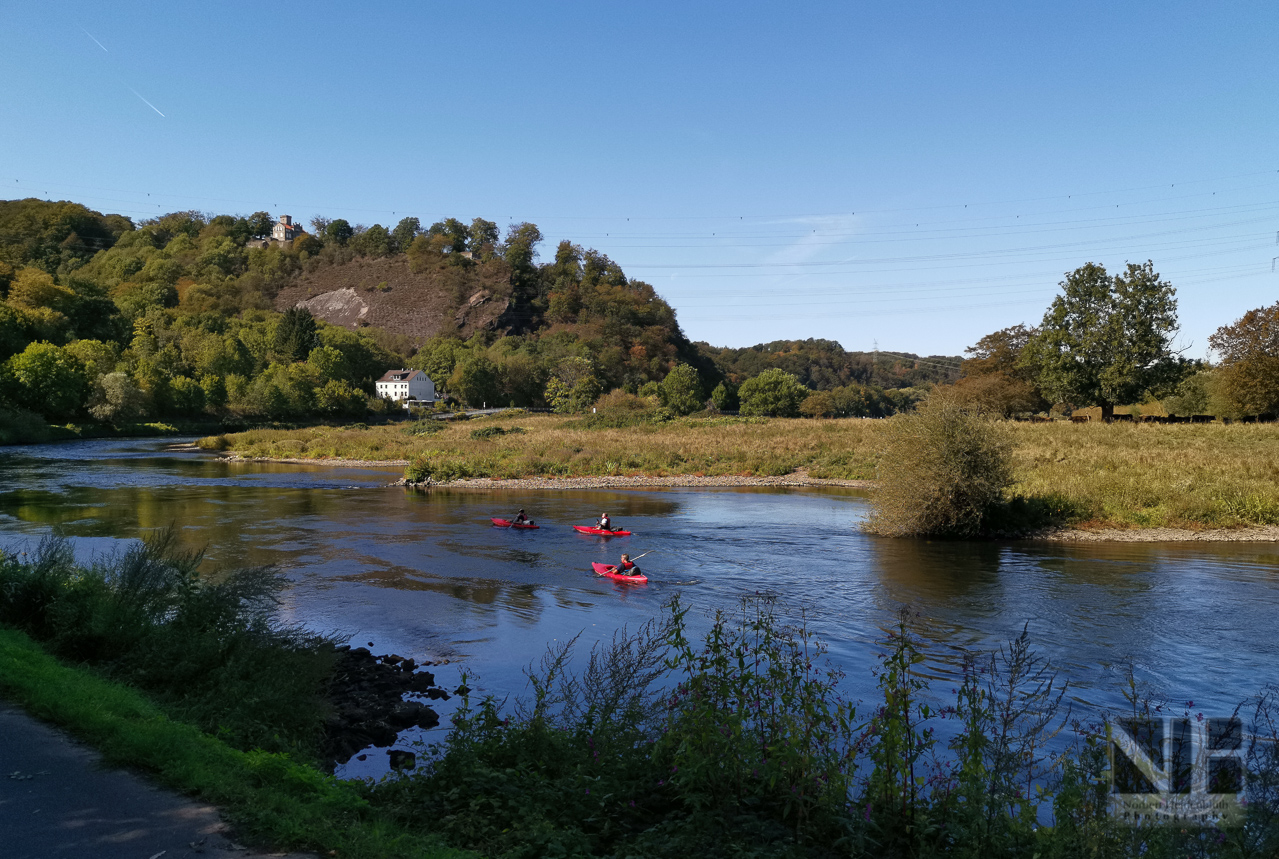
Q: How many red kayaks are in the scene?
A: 3